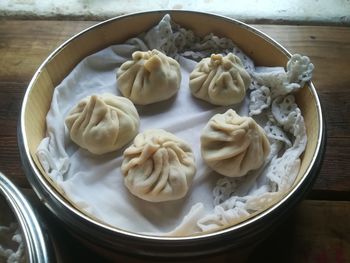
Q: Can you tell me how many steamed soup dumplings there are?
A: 5